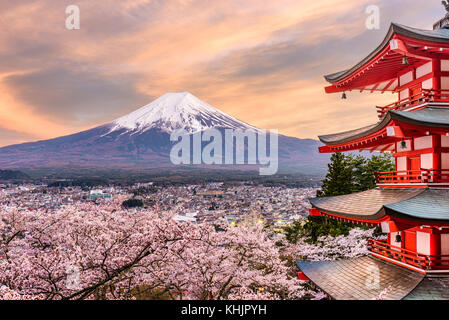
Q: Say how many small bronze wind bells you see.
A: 4